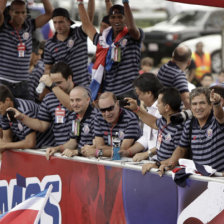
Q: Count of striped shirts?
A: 11